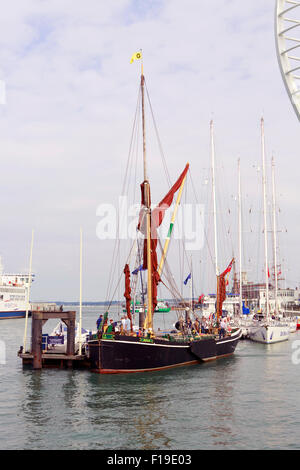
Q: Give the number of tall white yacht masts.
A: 4